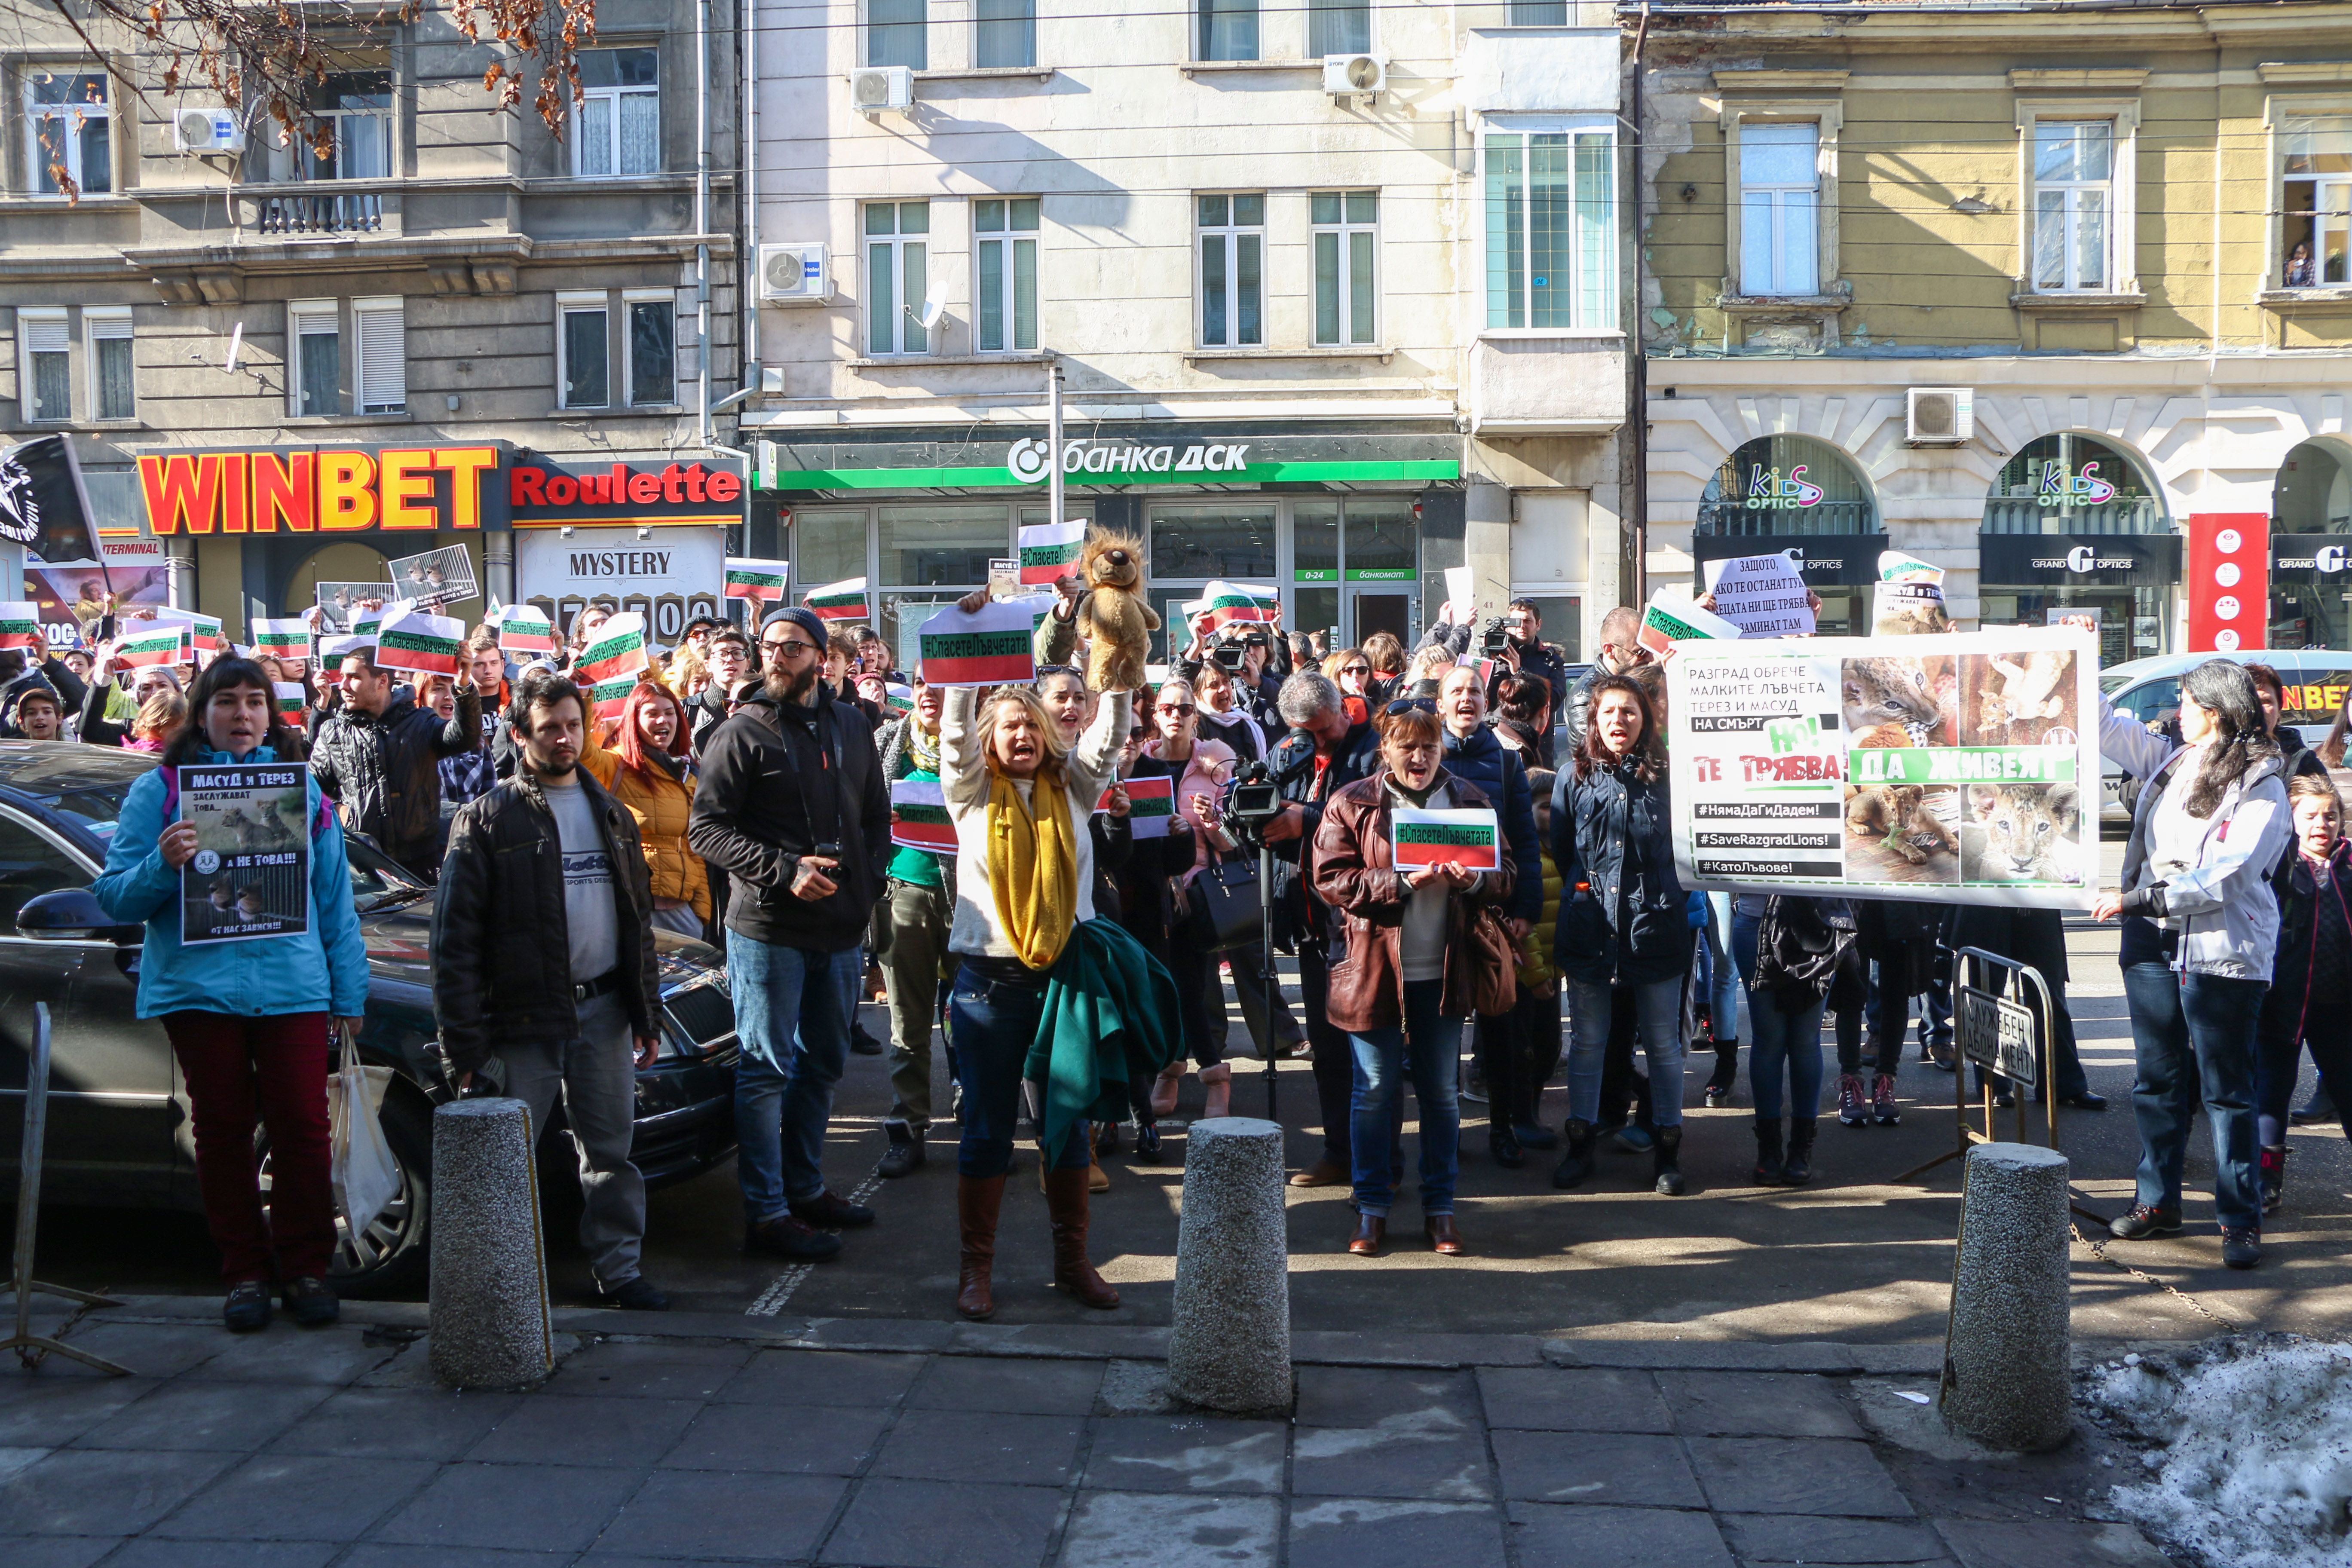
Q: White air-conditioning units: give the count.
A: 5